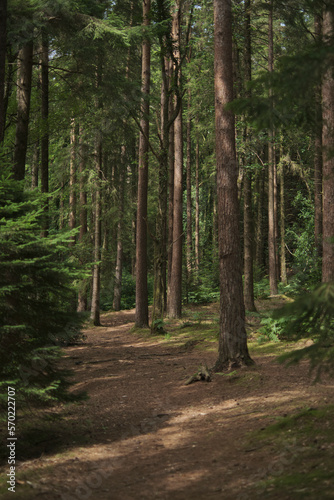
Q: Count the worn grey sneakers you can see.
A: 0